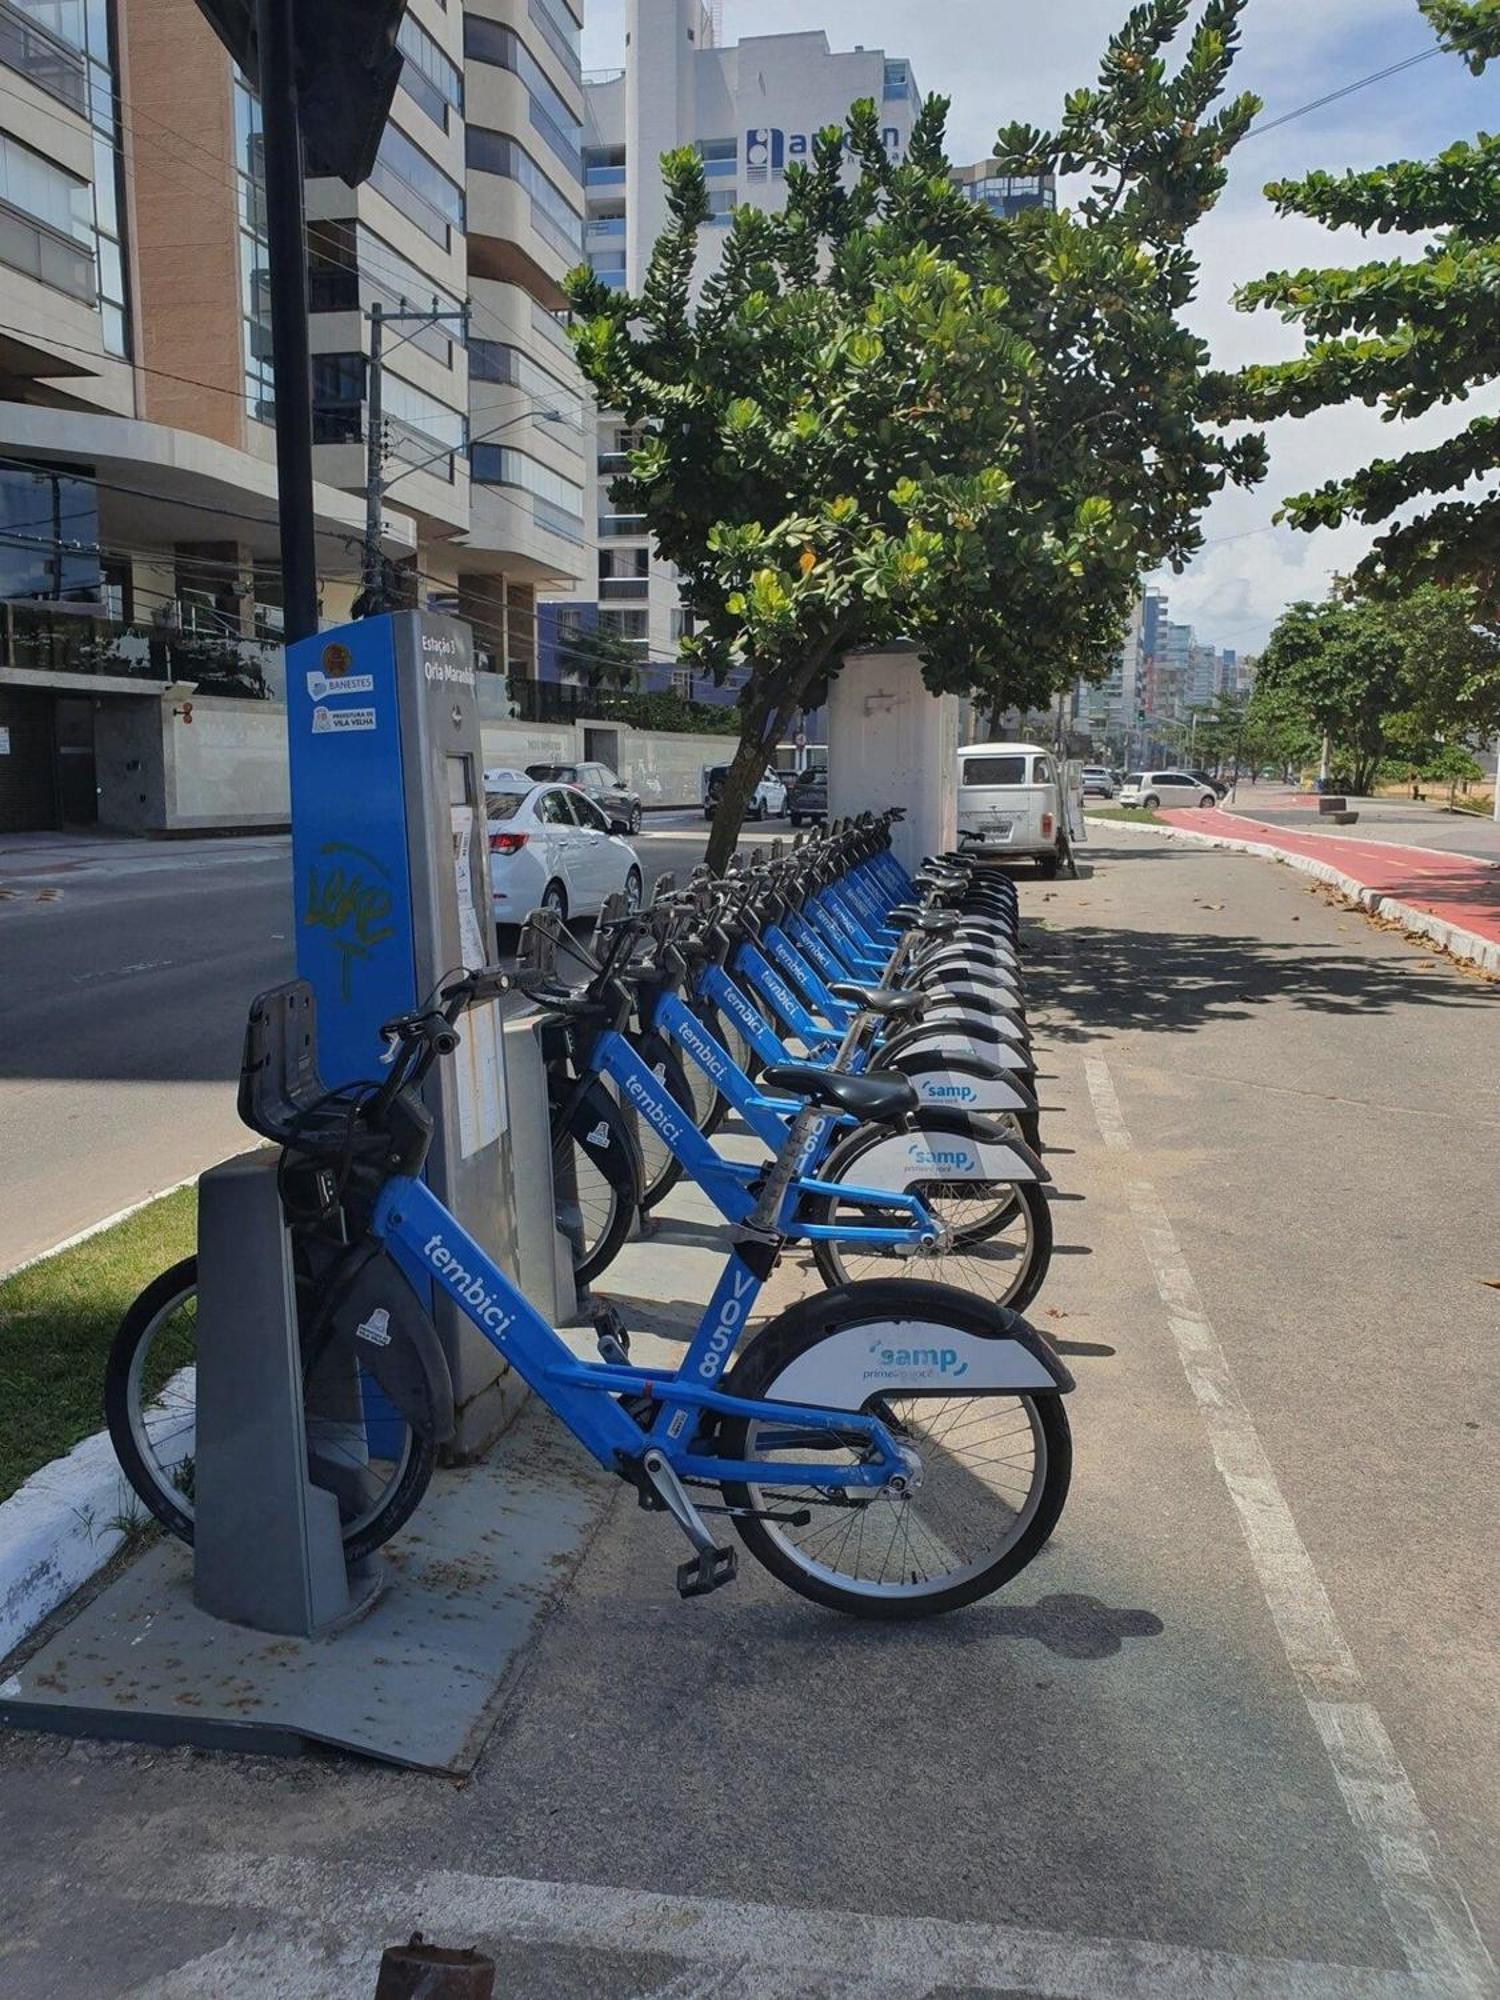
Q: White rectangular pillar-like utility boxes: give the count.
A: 1